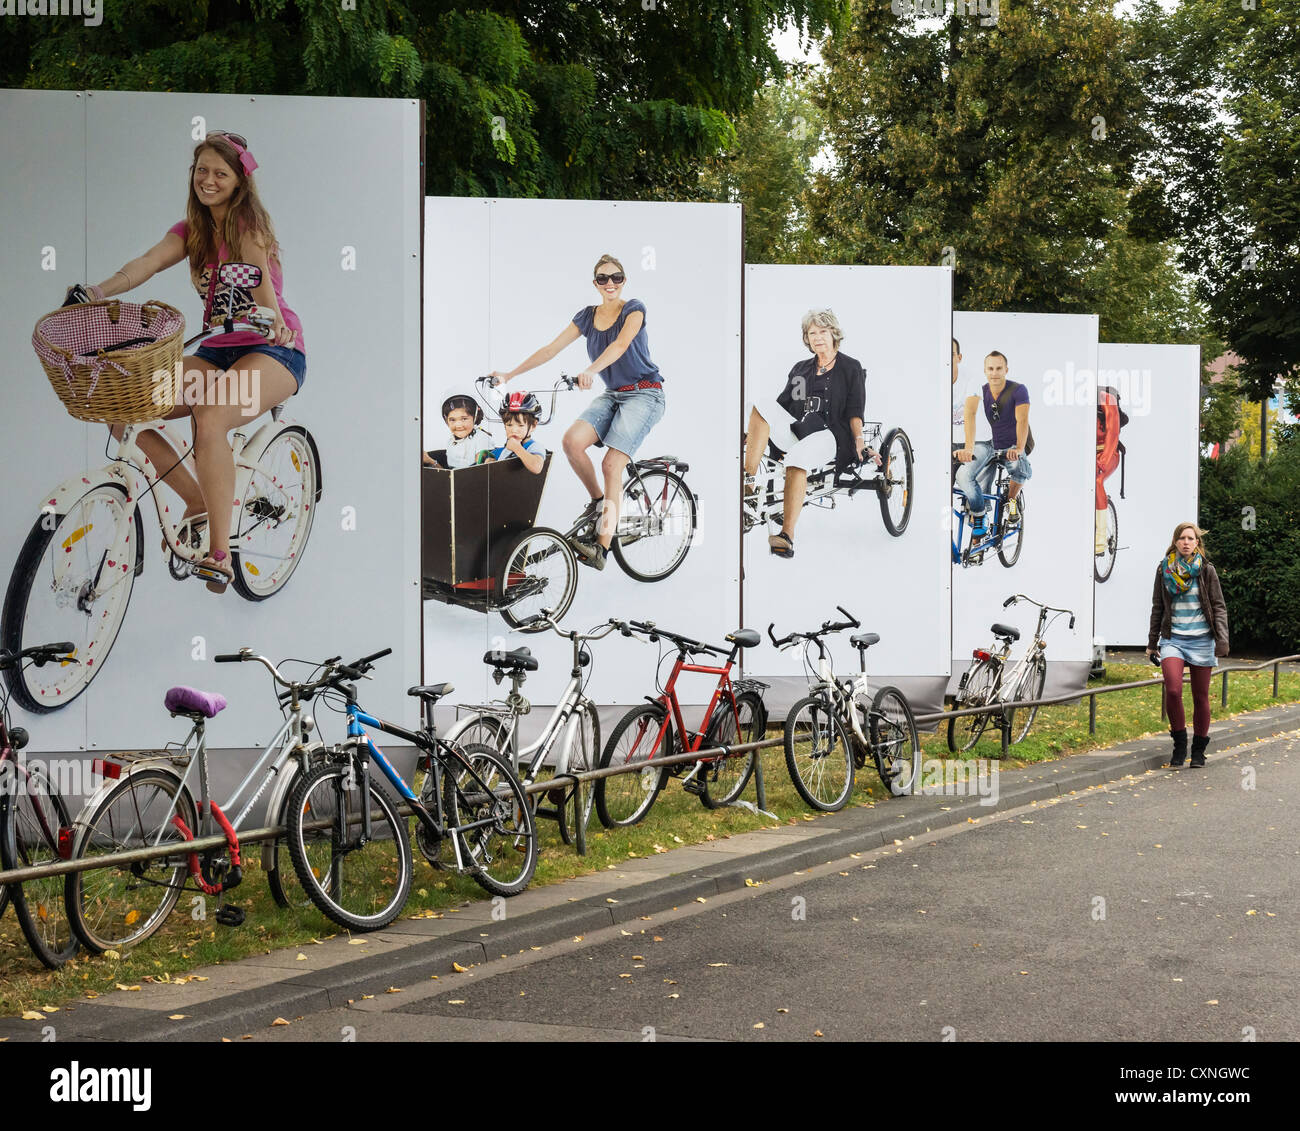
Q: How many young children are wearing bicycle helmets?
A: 2